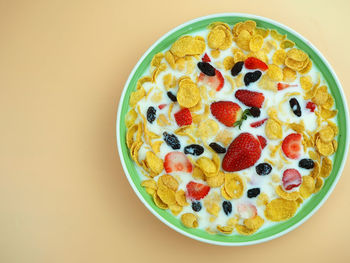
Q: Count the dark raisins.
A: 15